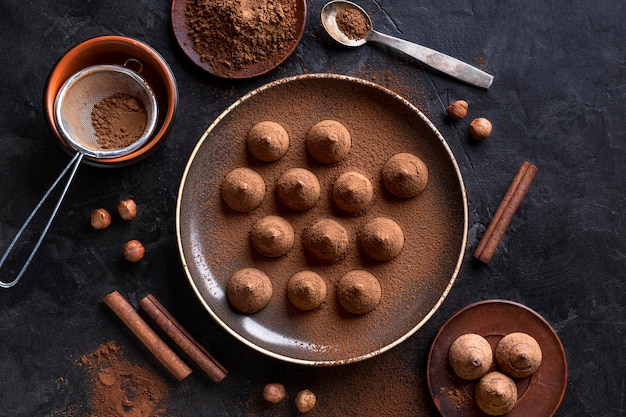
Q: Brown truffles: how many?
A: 15